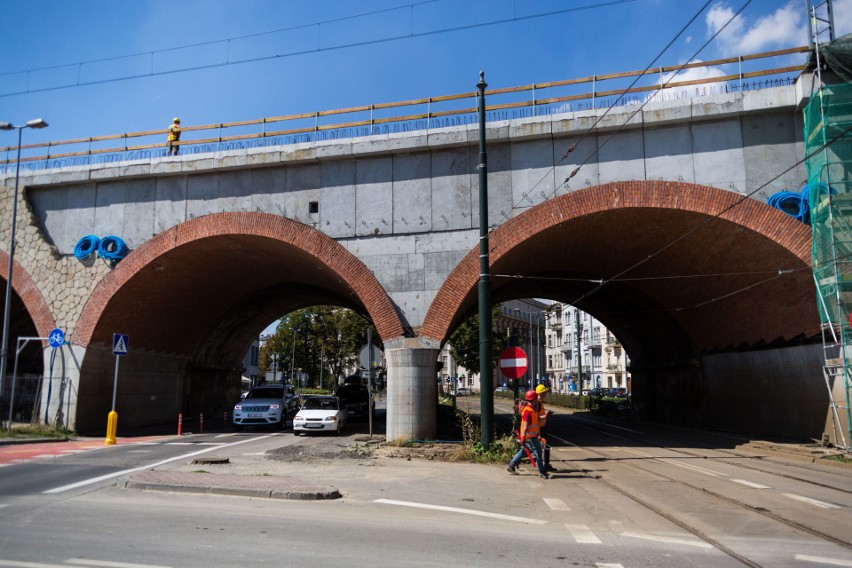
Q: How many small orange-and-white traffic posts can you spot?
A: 3